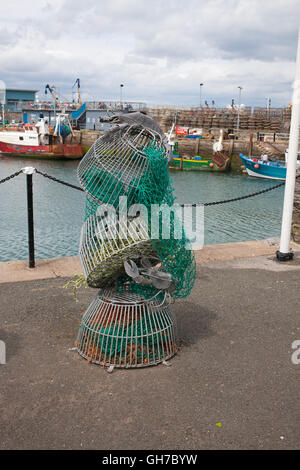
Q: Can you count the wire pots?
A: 3